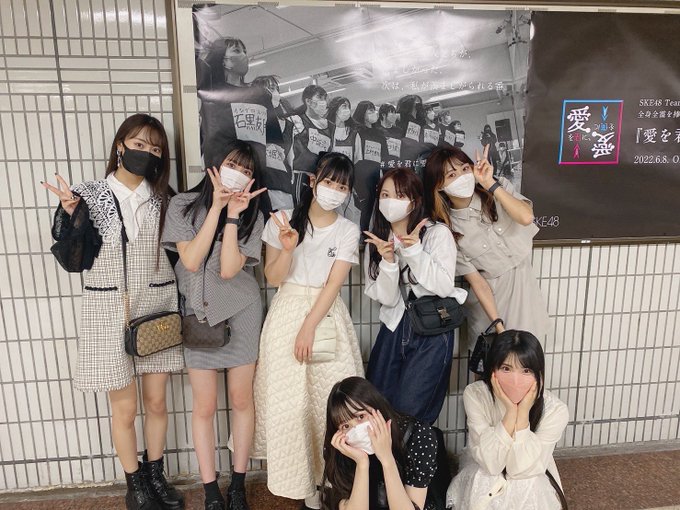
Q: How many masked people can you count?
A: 7